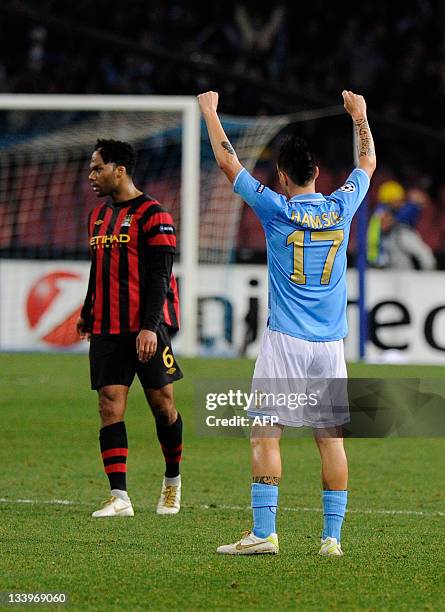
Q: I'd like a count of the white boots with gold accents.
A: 4